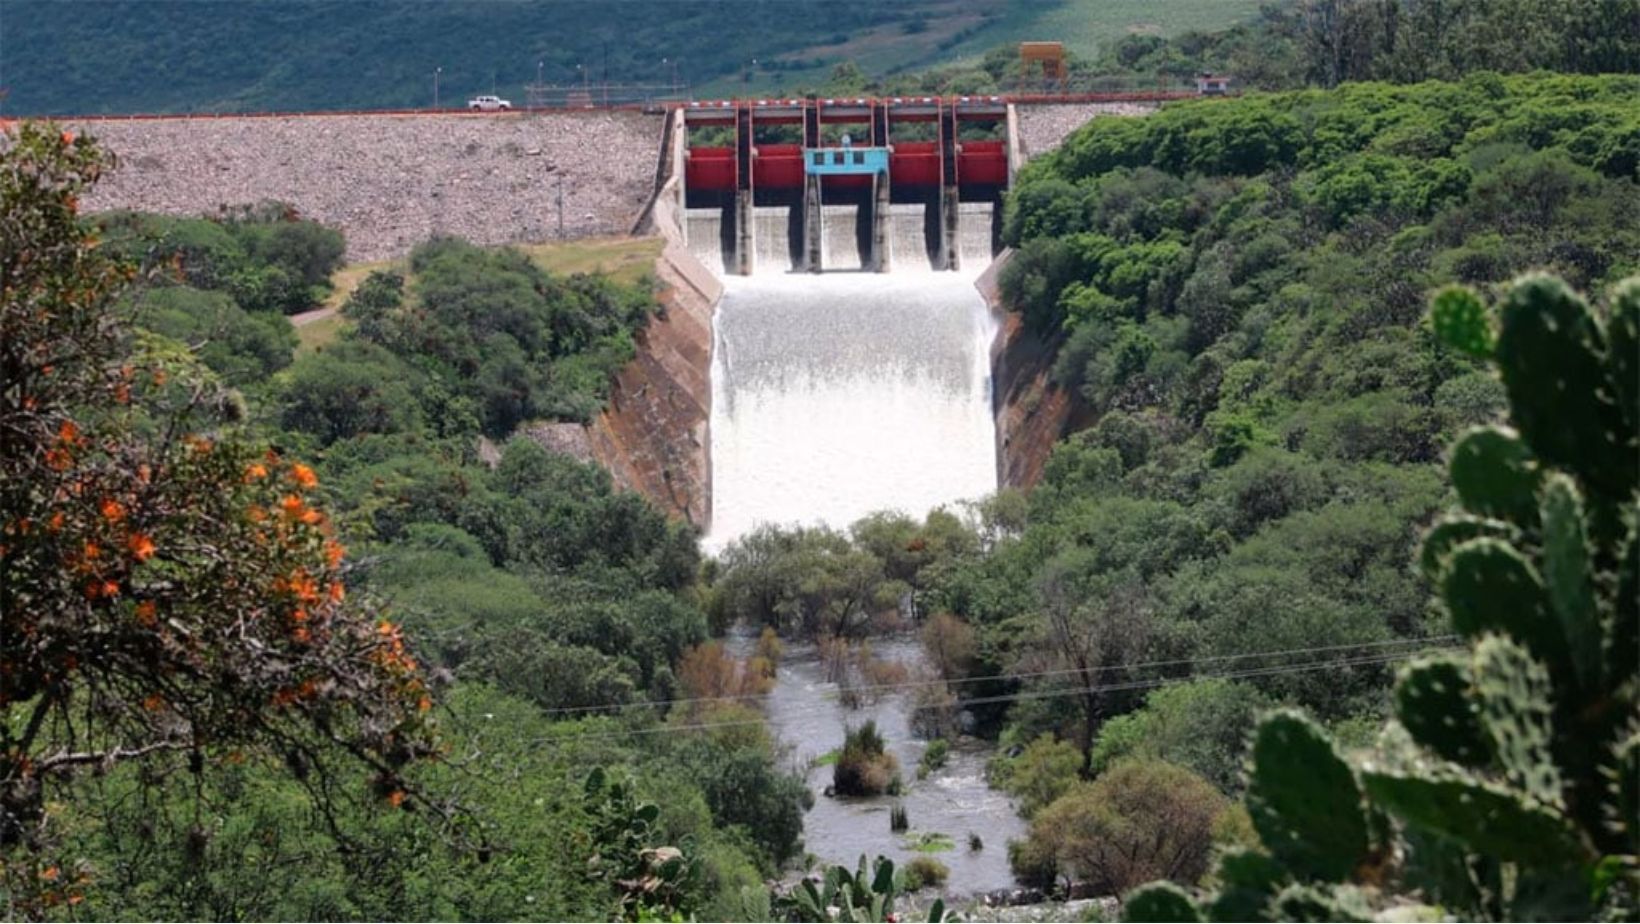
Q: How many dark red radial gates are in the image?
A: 5